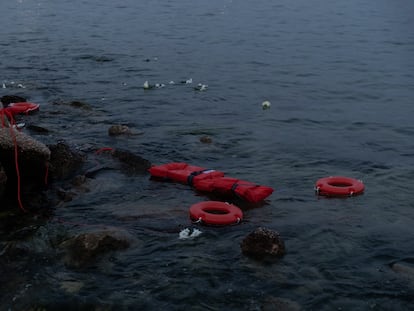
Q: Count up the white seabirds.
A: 0